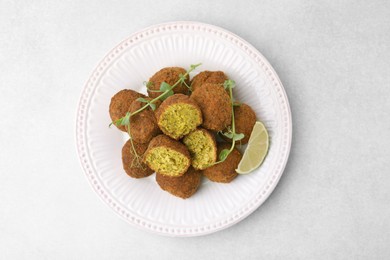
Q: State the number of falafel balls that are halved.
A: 3